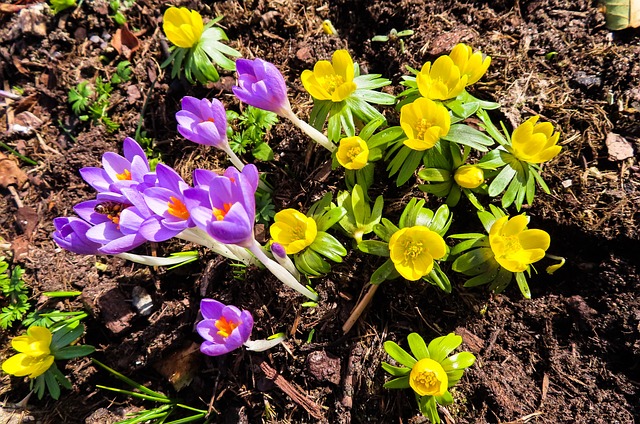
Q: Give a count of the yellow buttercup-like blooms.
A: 13